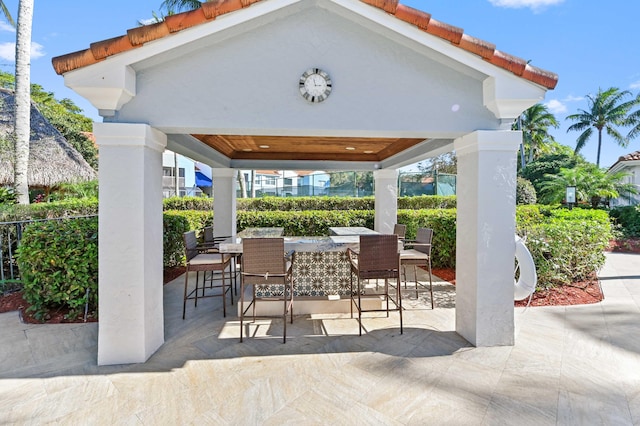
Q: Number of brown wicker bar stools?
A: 6